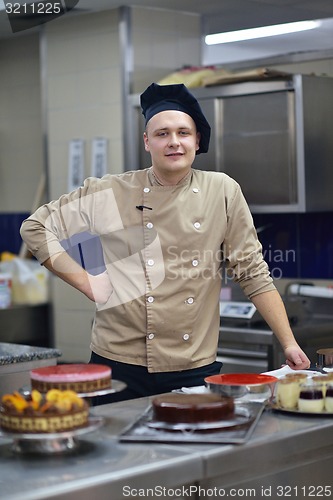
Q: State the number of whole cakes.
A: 3